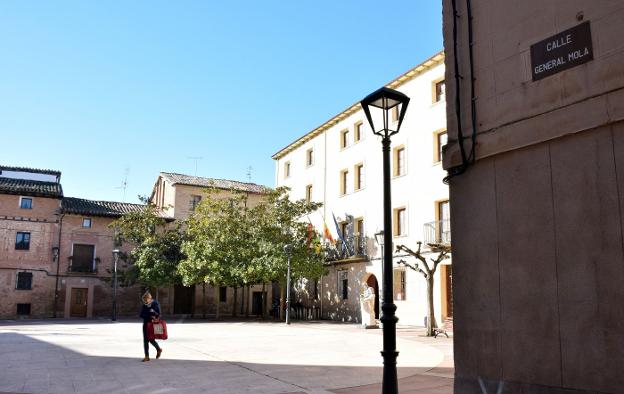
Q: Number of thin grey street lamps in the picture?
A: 2